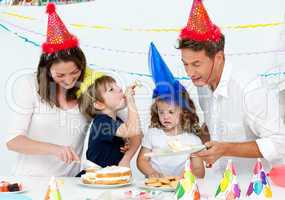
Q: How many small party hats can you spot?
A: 4